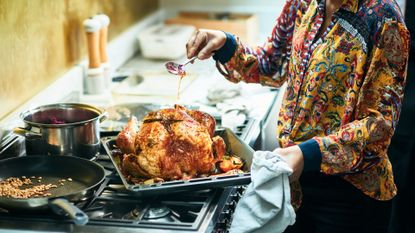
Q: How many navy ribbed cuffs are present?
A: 2